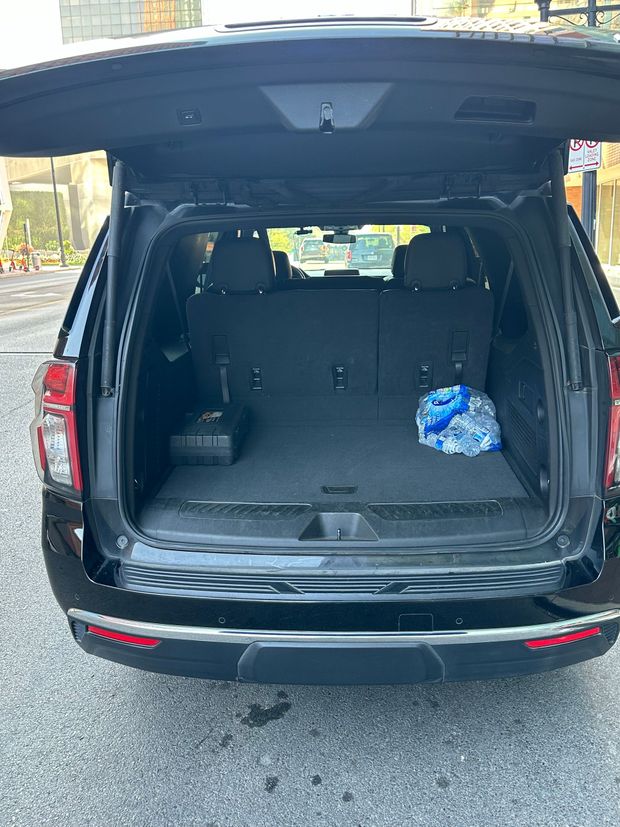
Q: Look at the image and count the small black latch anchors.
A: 3